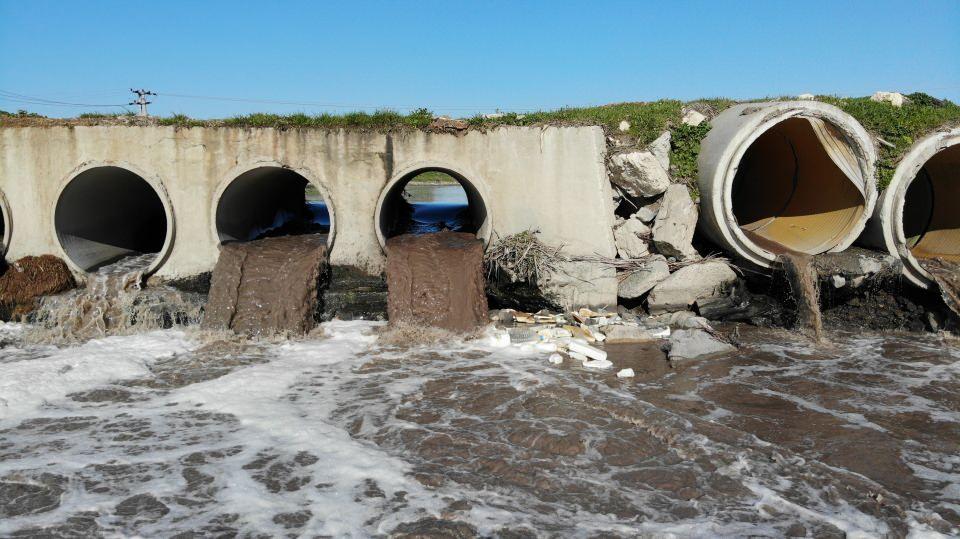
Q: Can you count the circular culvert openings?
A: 6